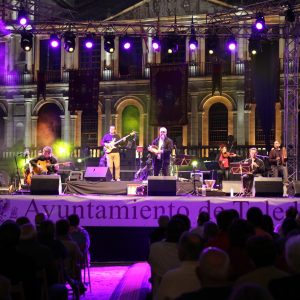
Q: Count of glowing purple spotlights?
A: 8